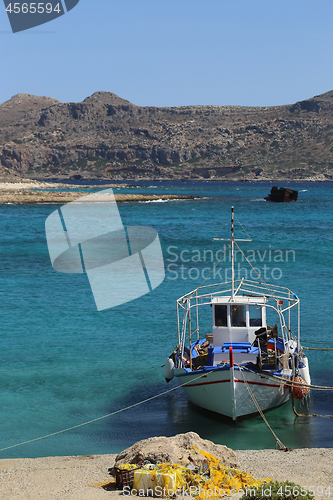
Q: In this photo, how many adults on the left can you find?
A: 0